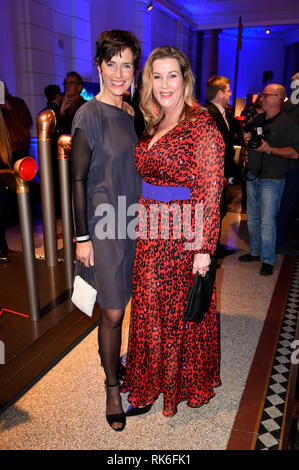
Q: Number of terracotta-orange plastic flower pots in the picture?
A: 0